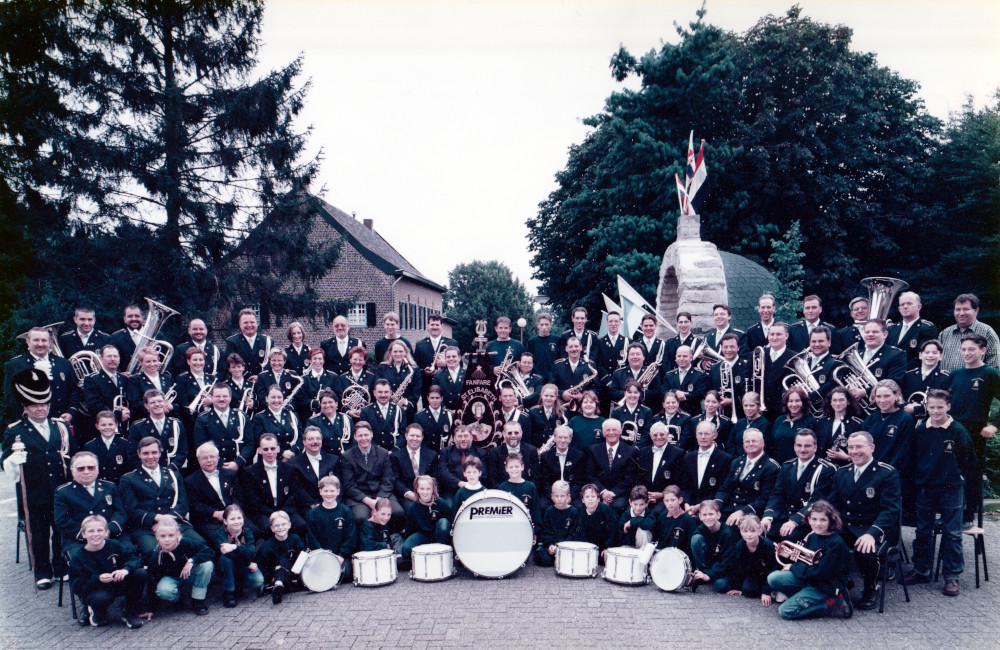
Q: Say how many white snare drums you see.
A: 6